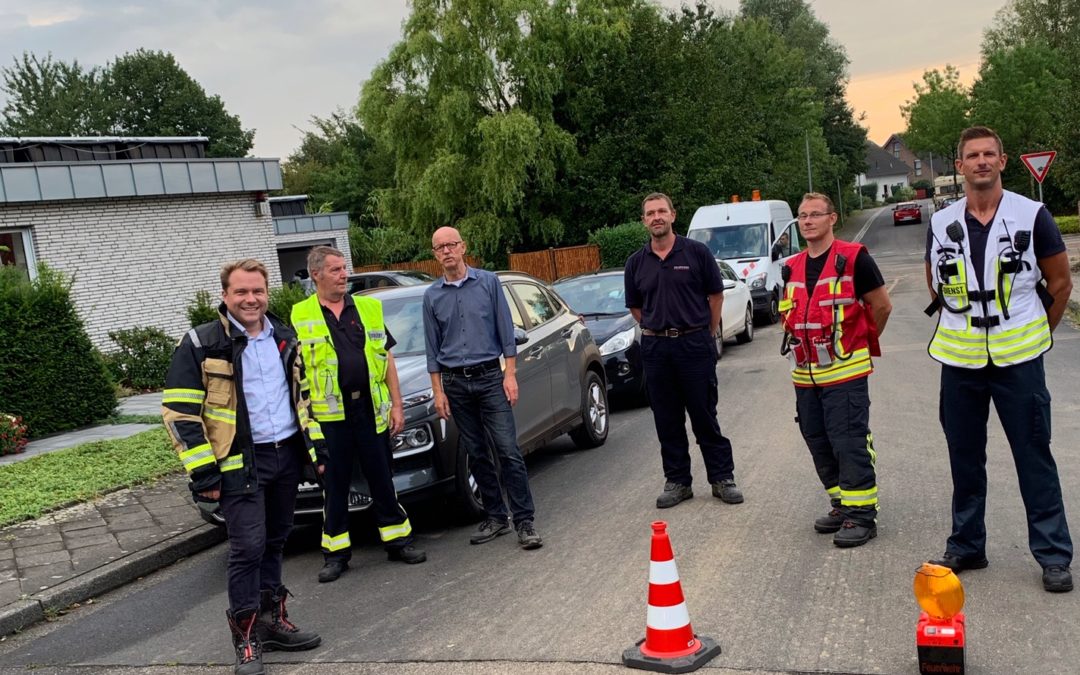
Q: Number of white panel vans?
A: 1